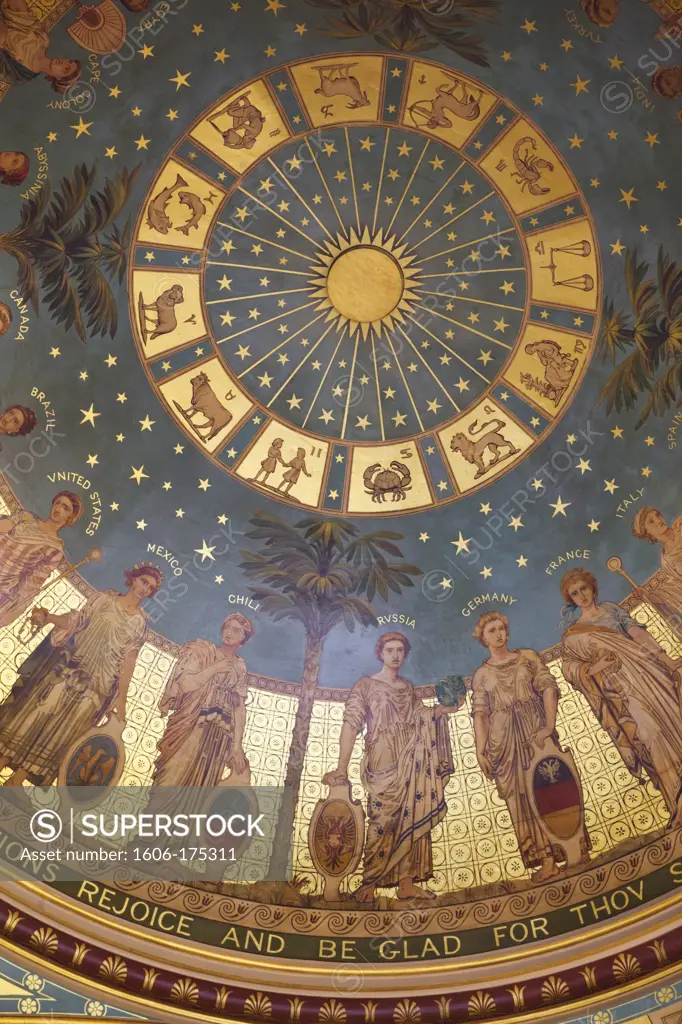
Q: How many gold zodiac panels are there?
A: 12